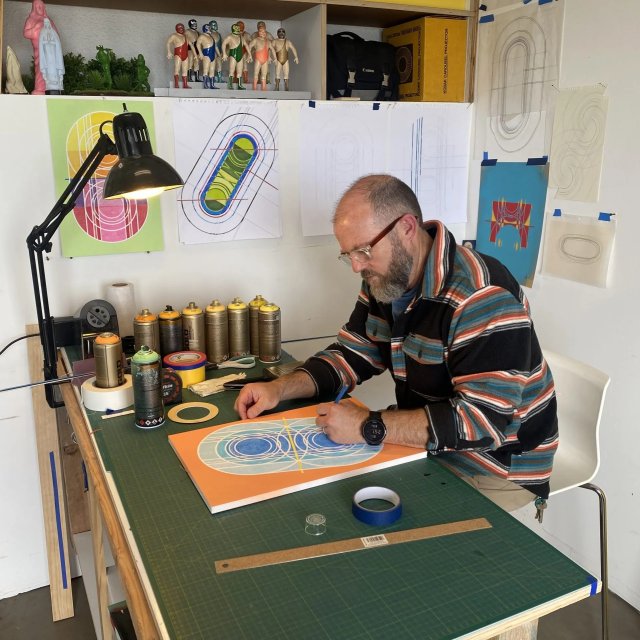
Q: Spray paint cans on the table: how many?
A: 9